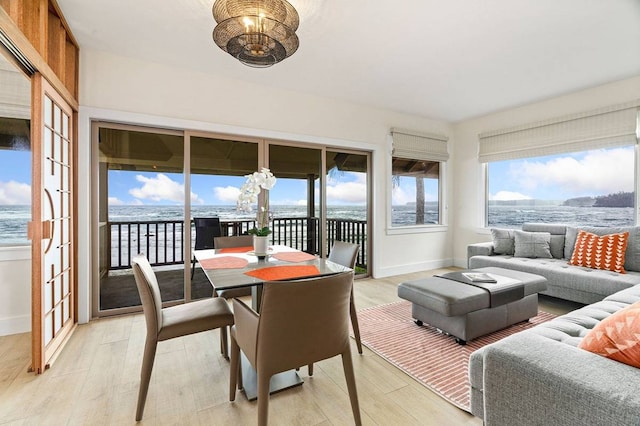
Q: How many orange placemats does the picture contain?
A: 2